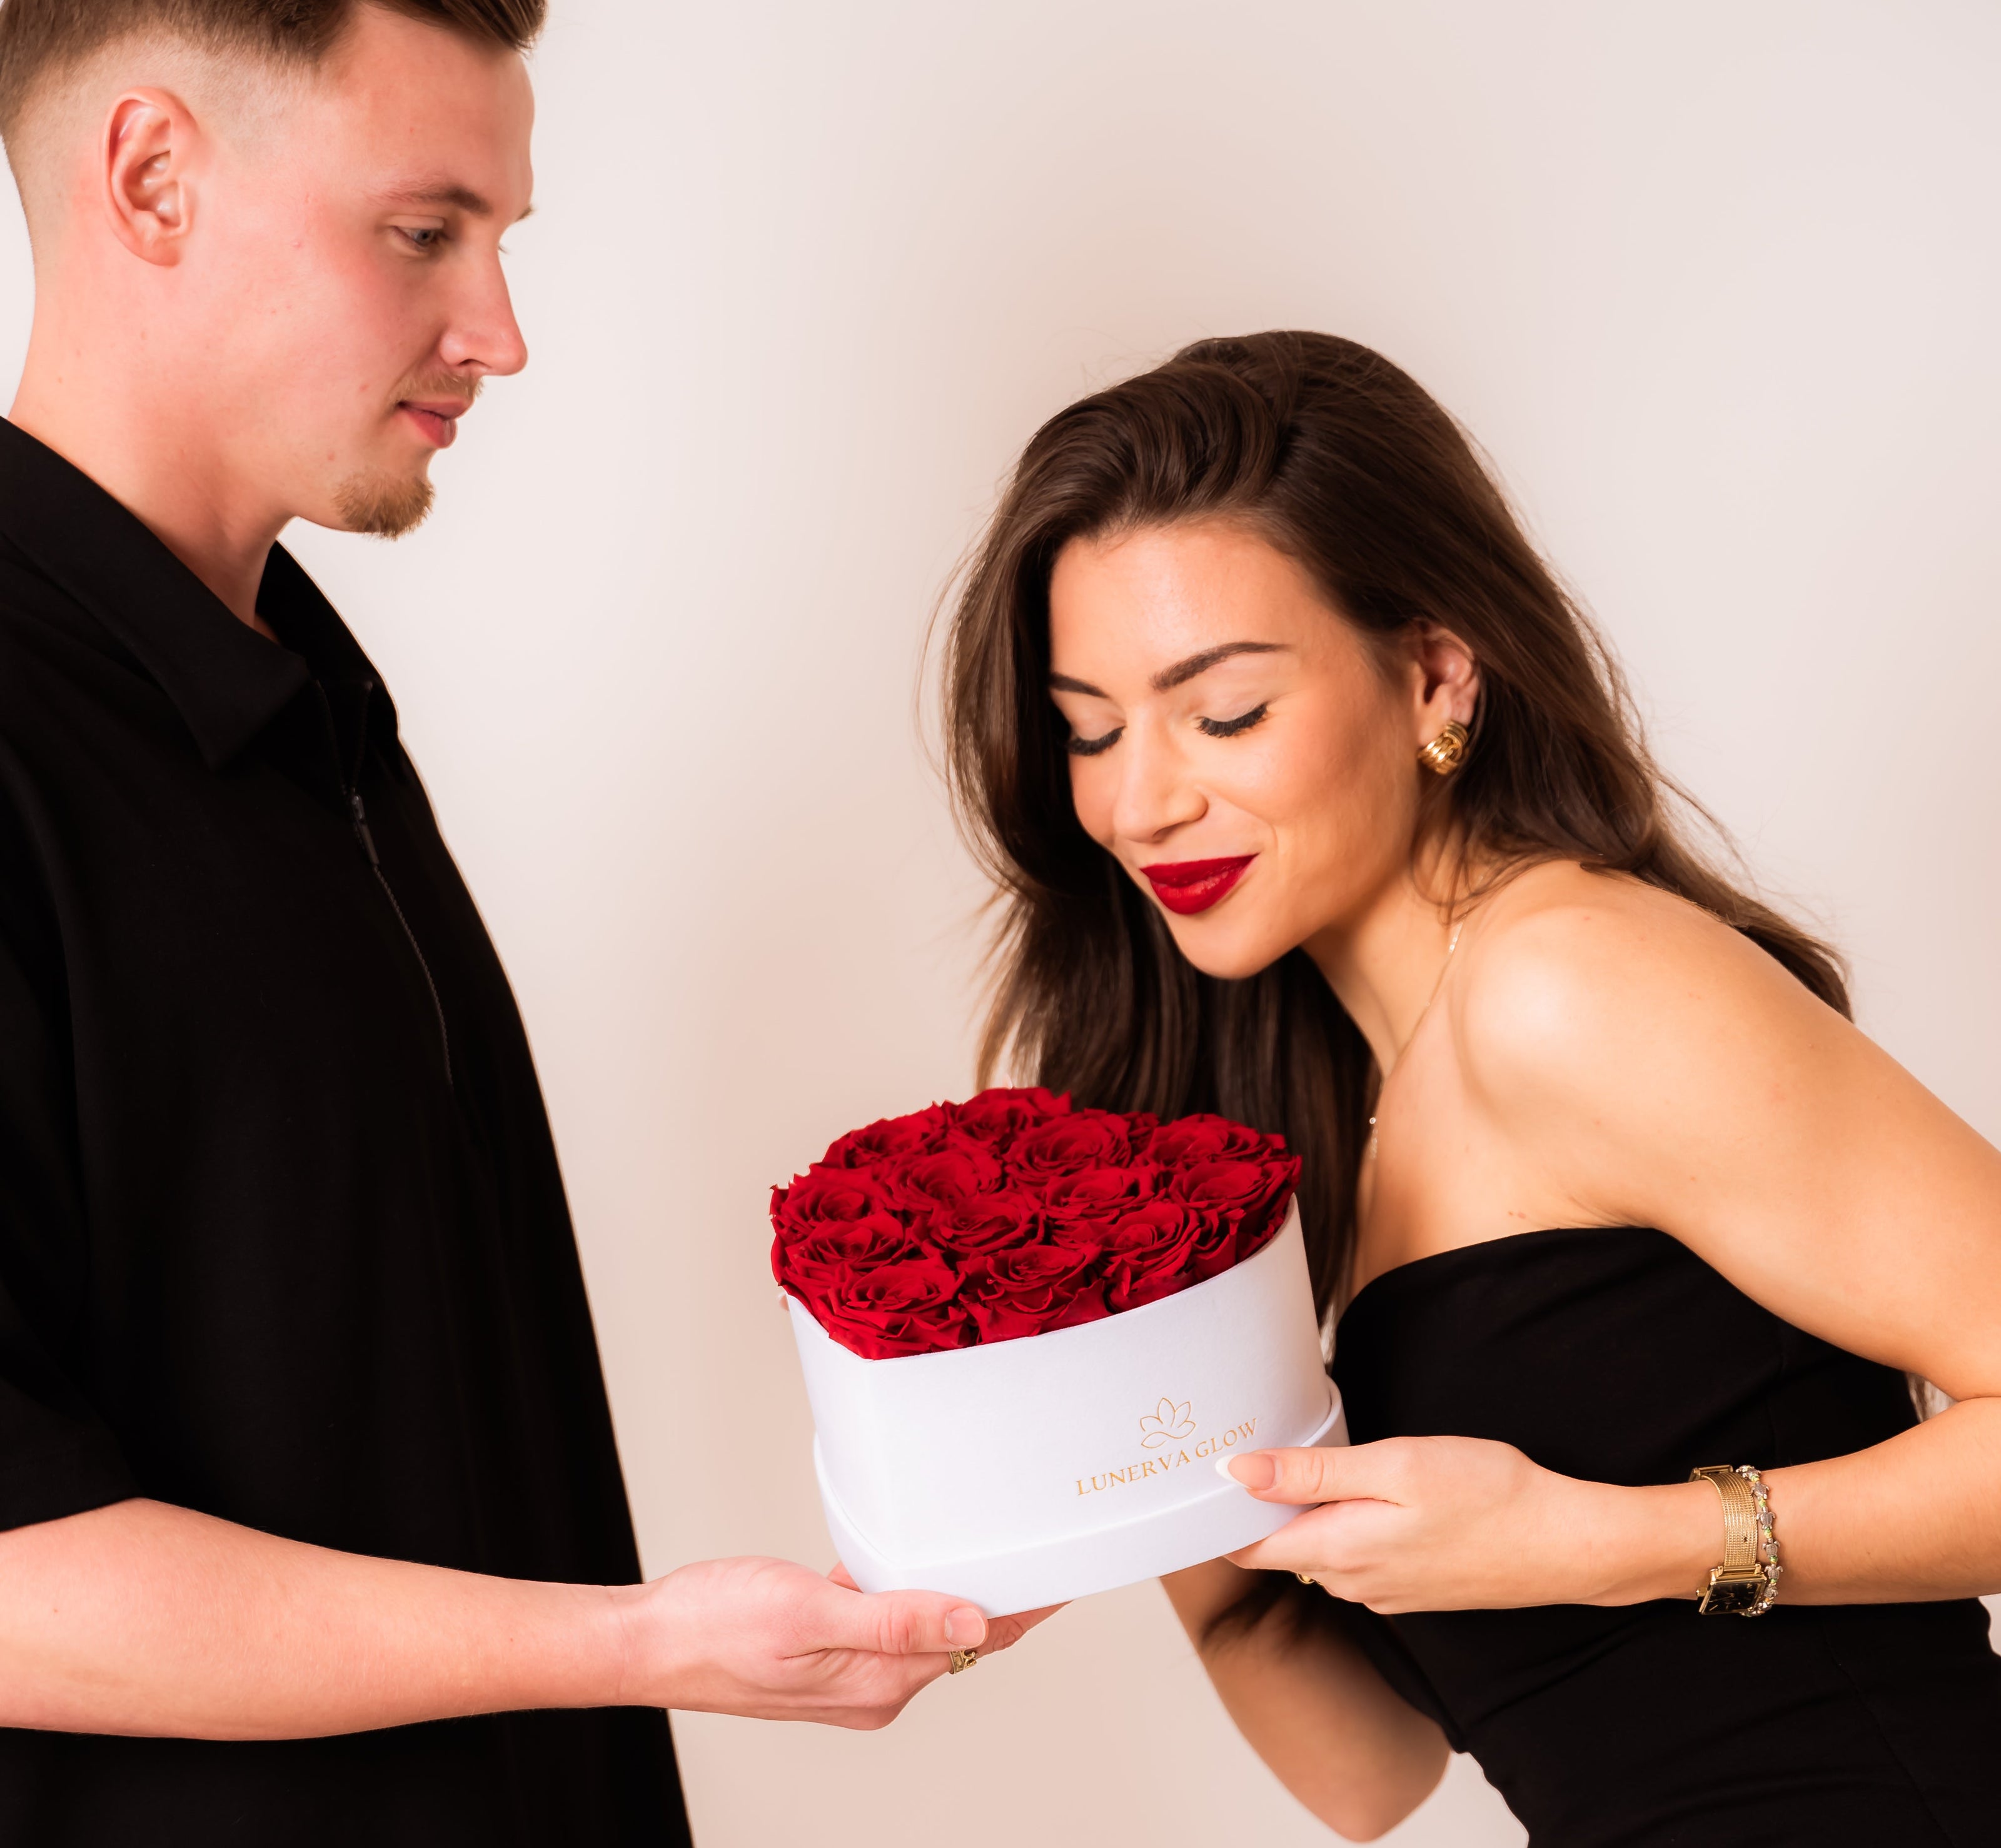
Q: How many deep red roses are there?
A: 13